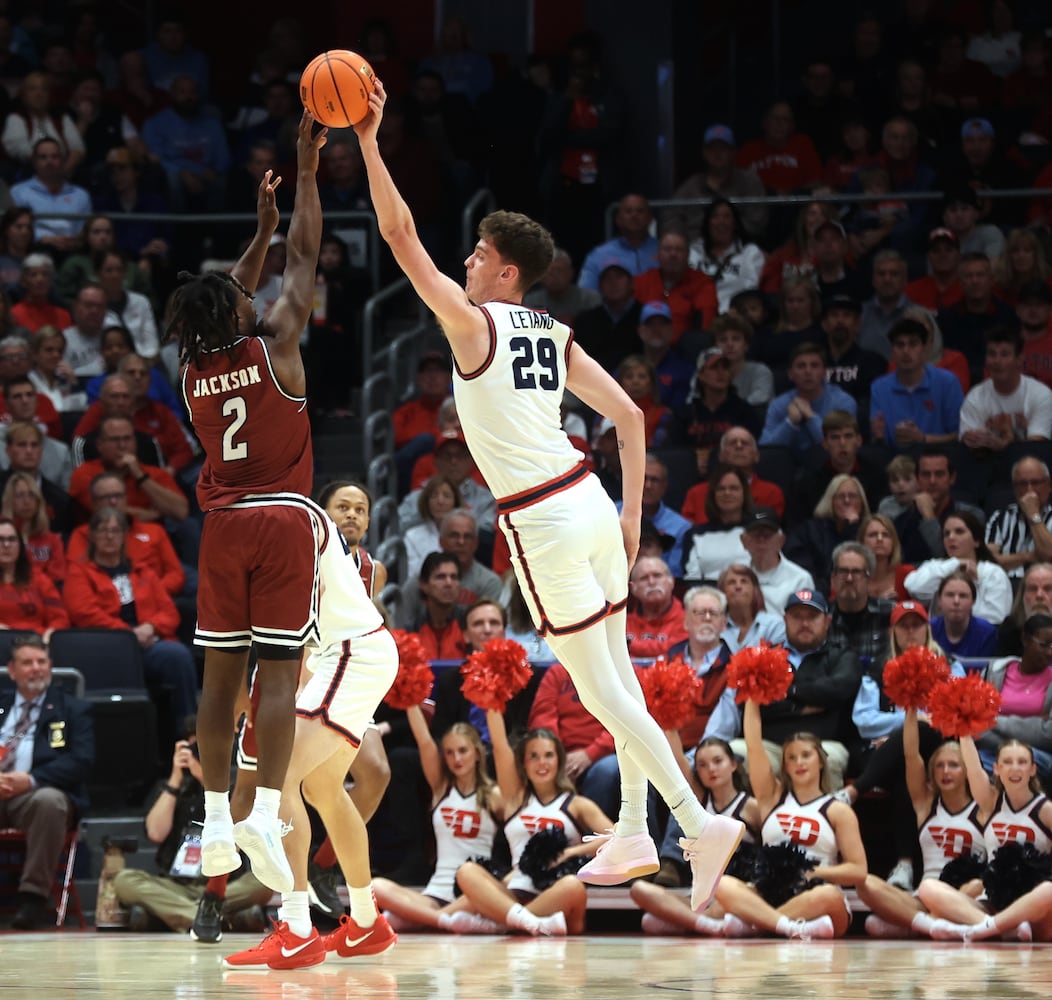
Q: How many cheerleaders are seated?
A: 6